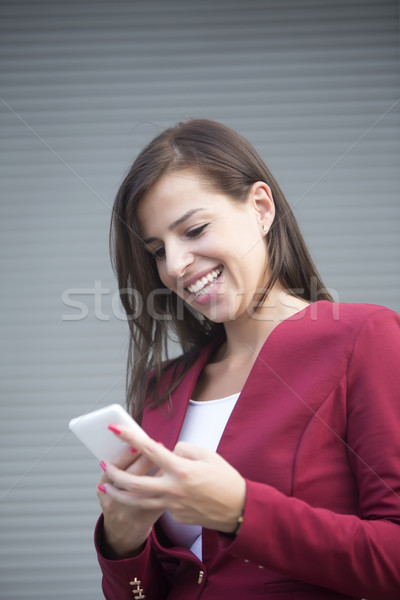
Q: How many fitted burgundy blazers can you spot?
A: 1